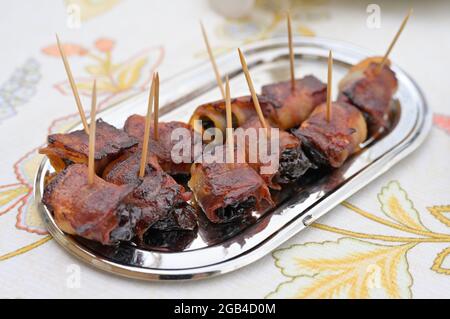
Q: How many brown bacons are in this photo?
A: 10